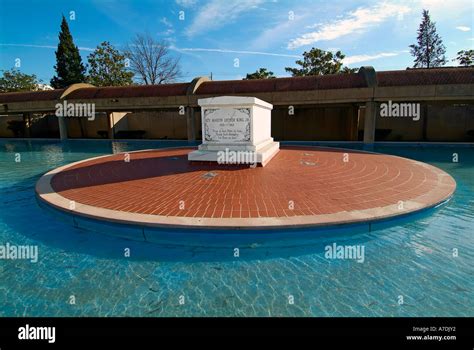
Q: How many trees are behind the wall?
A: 8